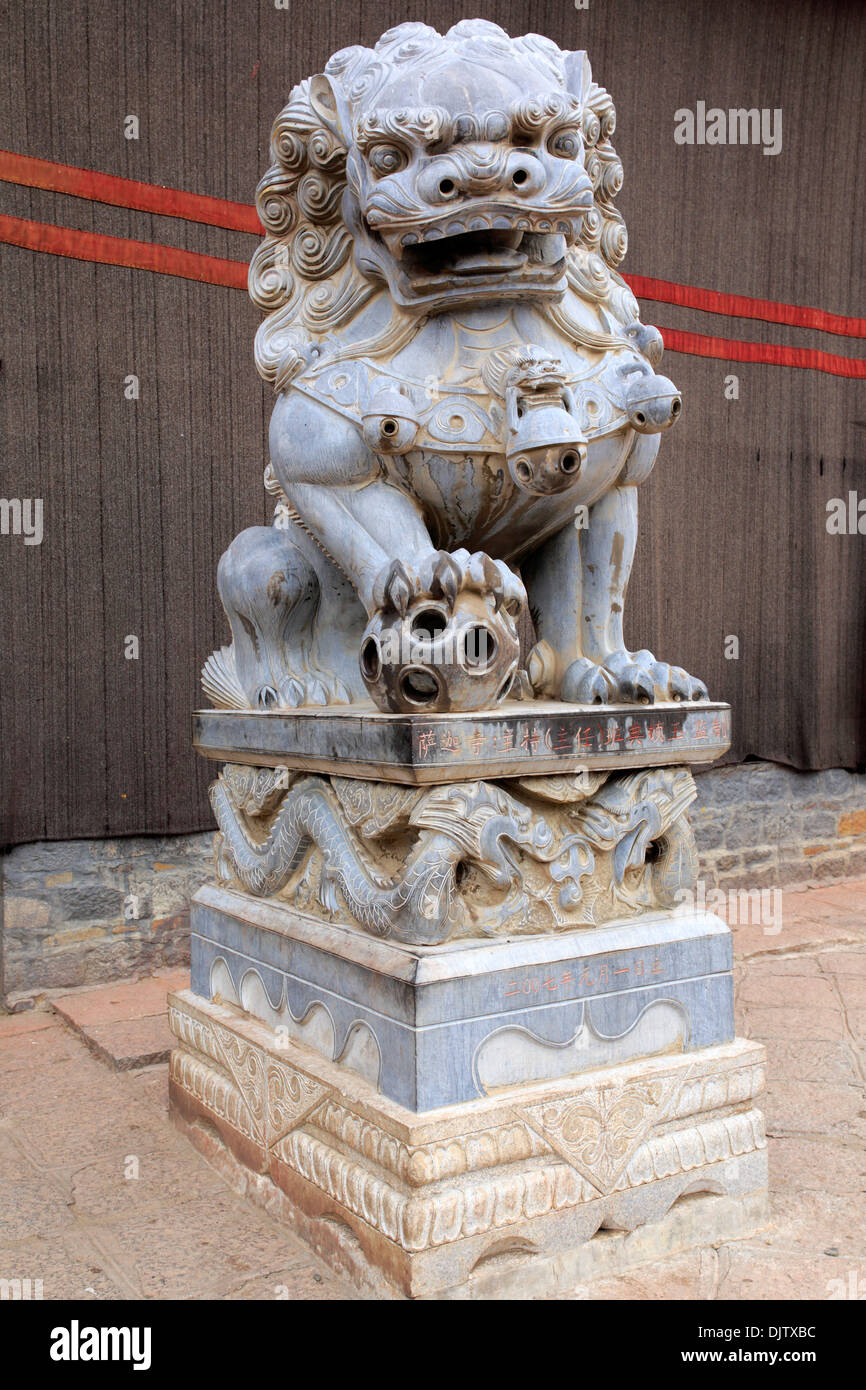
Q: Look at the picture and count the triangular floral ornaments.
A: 2